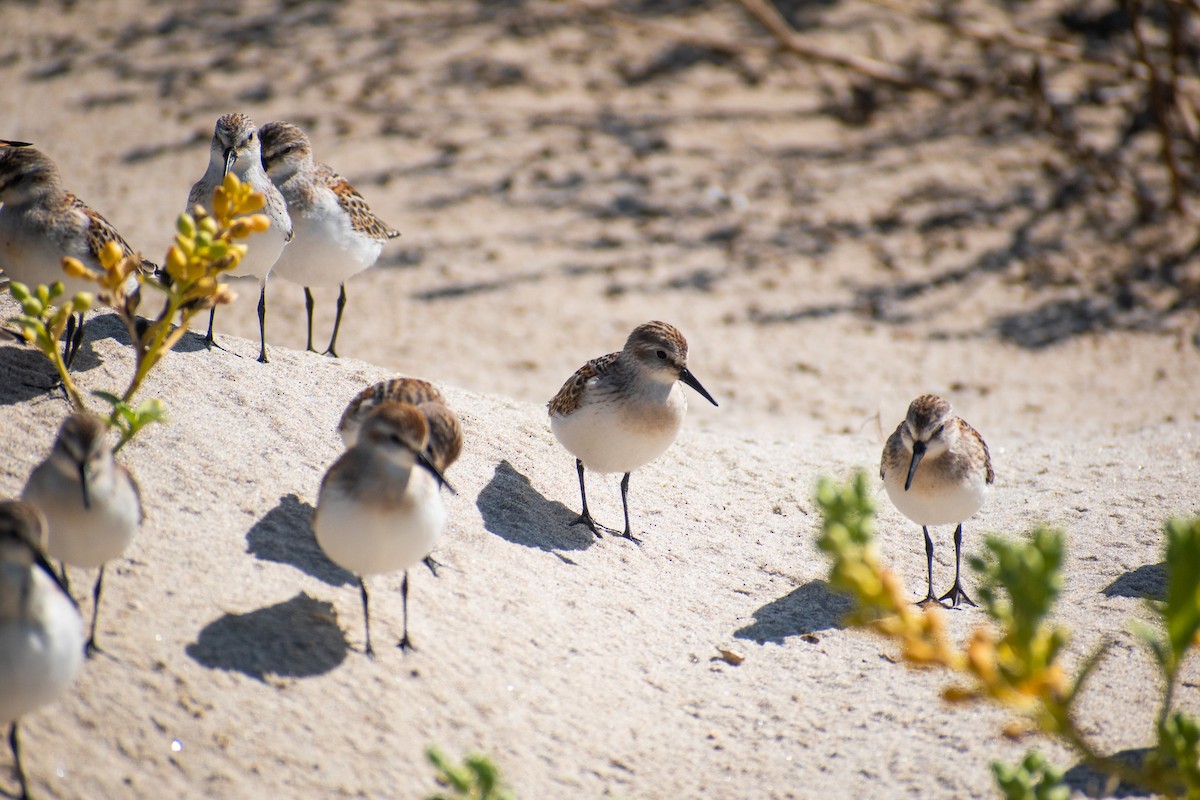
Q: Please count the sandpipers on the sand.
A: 9